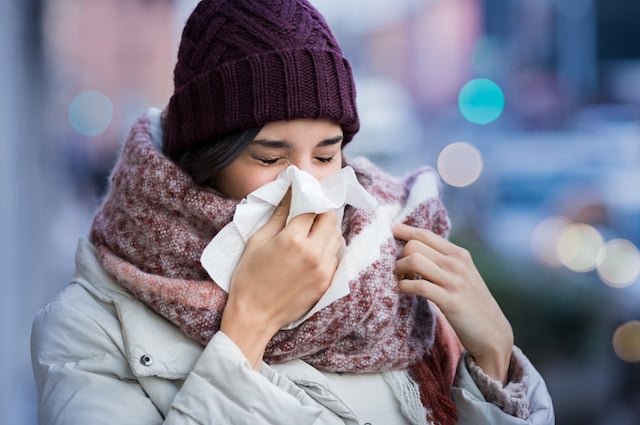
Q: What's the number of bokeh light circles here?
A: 7